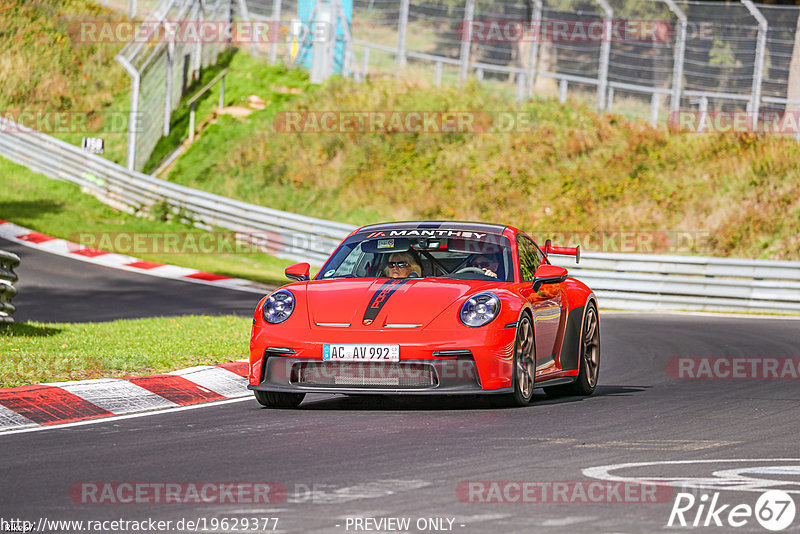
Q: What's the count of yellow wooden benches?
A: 0